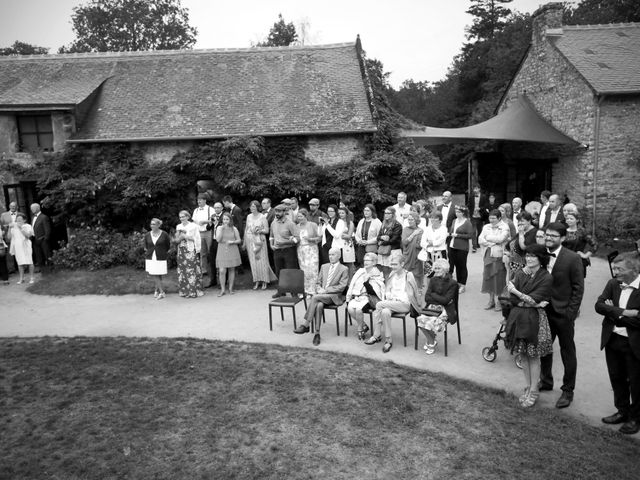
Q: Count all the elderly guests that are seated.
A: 4